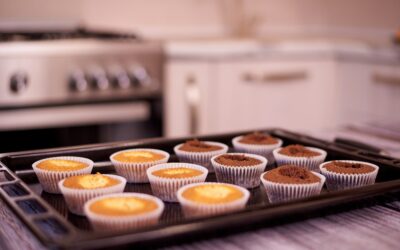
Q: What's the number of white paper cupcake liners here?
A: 12